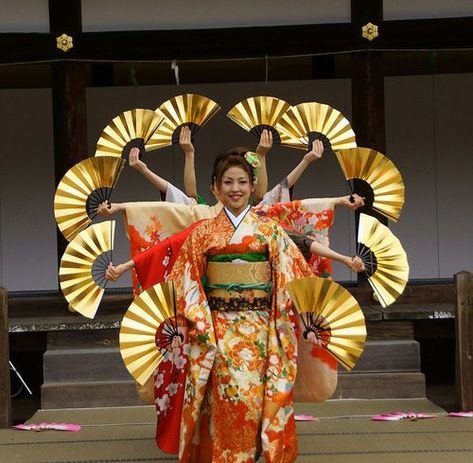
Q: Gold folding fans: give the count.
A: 10